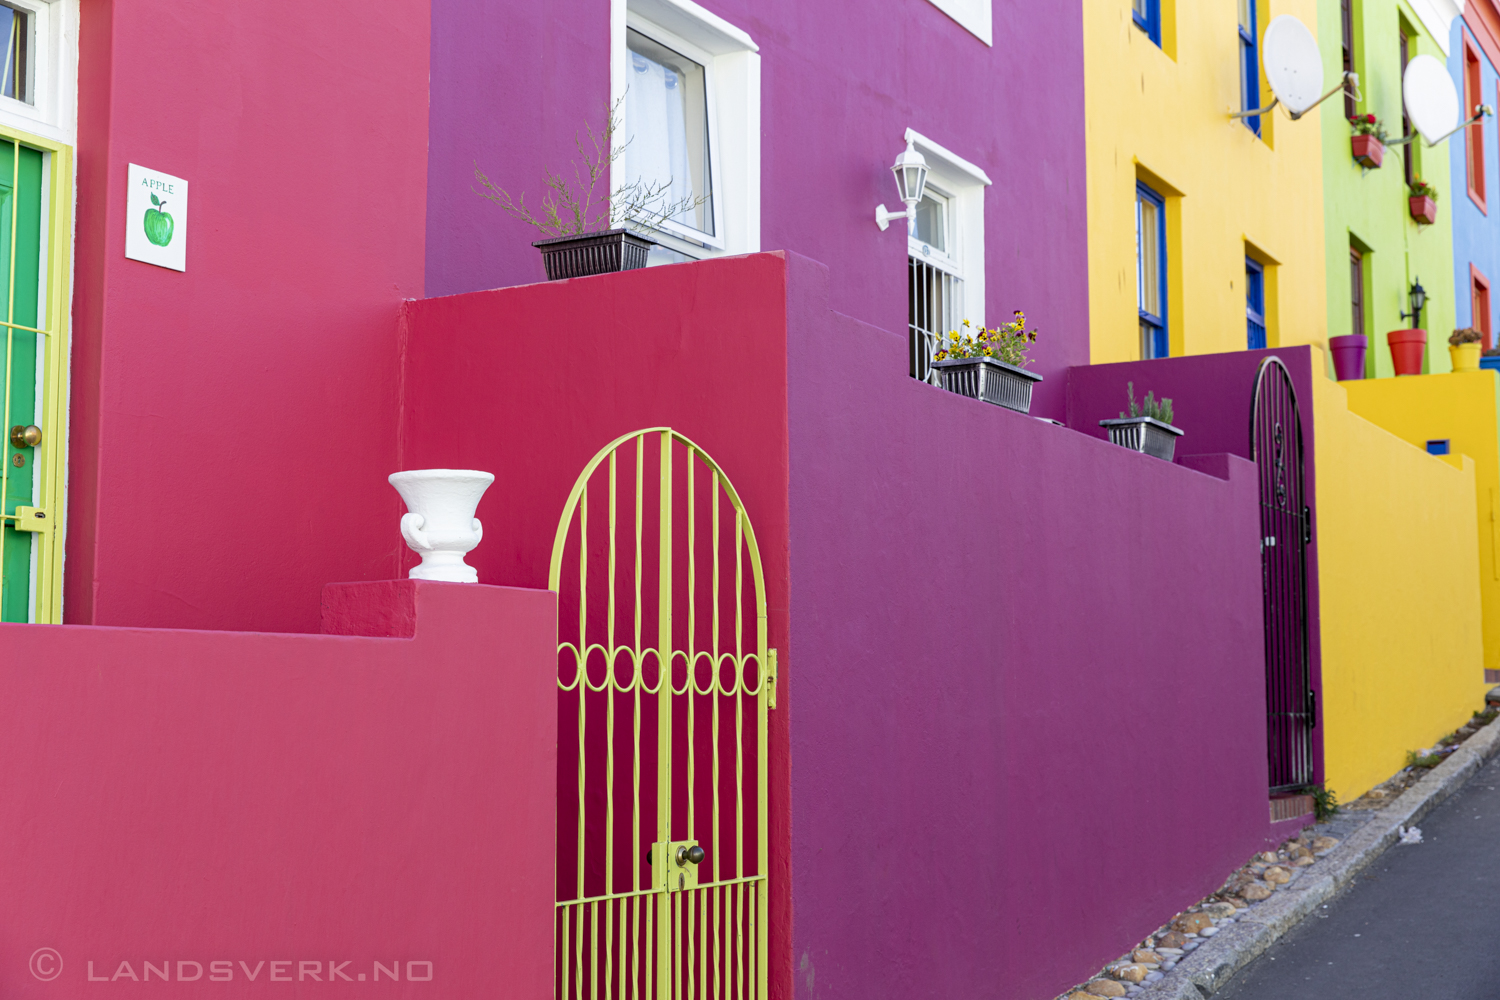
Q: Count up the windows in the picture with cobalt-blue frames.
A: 4